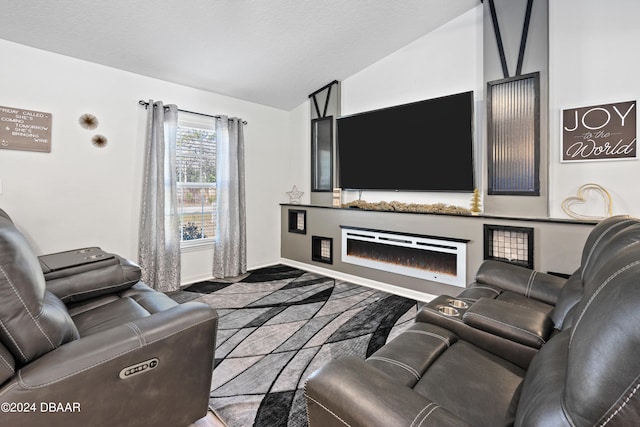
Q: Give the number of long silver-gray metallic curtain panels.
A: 2